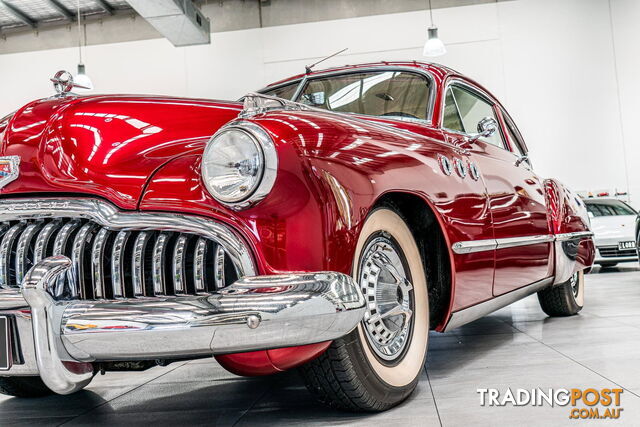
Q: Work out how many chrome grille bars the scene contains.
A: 12